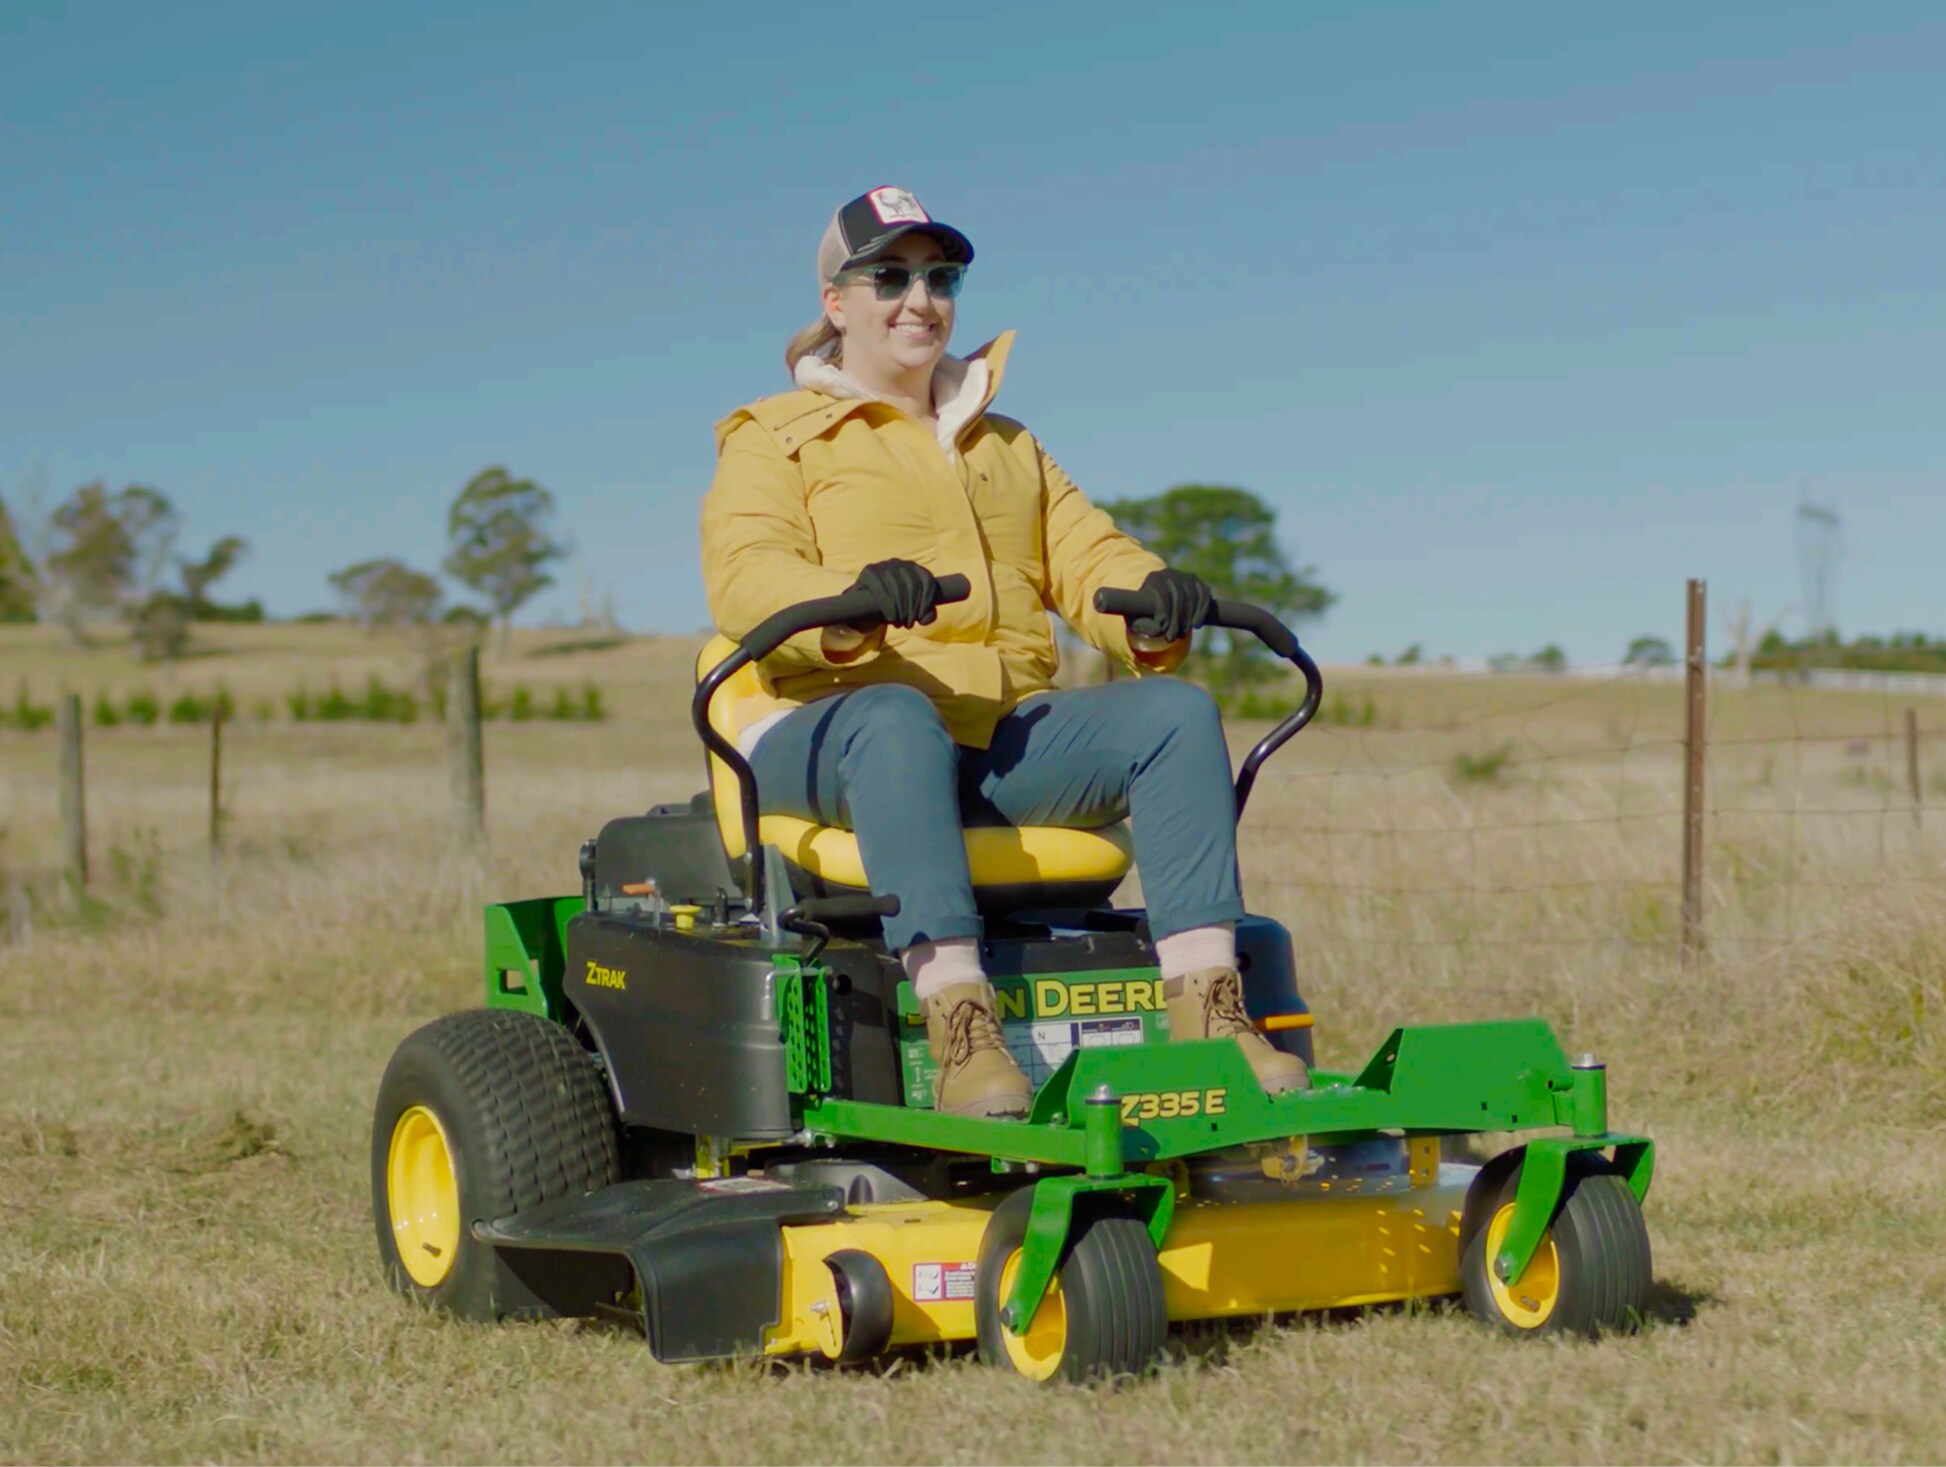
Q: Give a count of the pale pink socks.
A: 2